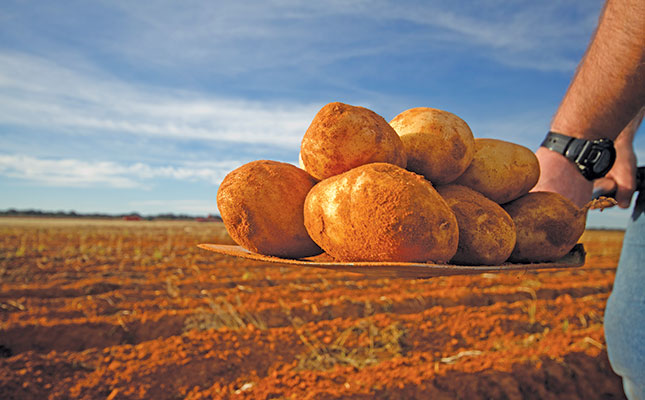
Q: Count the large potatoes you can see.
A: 7